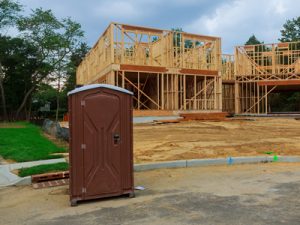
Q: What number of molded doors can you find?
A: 1